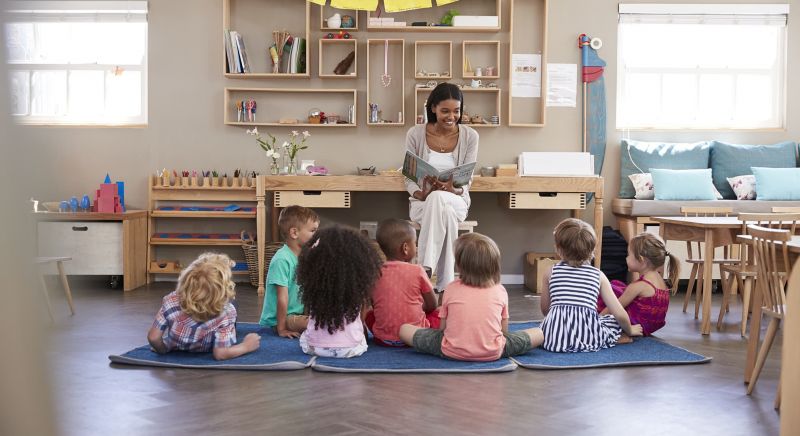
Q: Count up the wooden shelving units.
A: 11